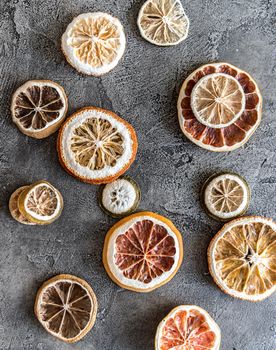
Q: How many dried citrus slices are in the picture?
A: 14